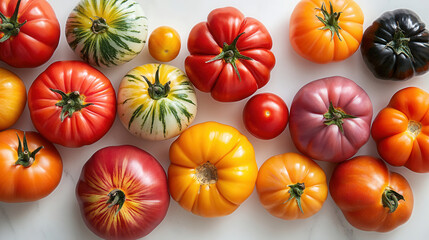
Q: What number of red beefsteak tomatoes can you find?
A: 3